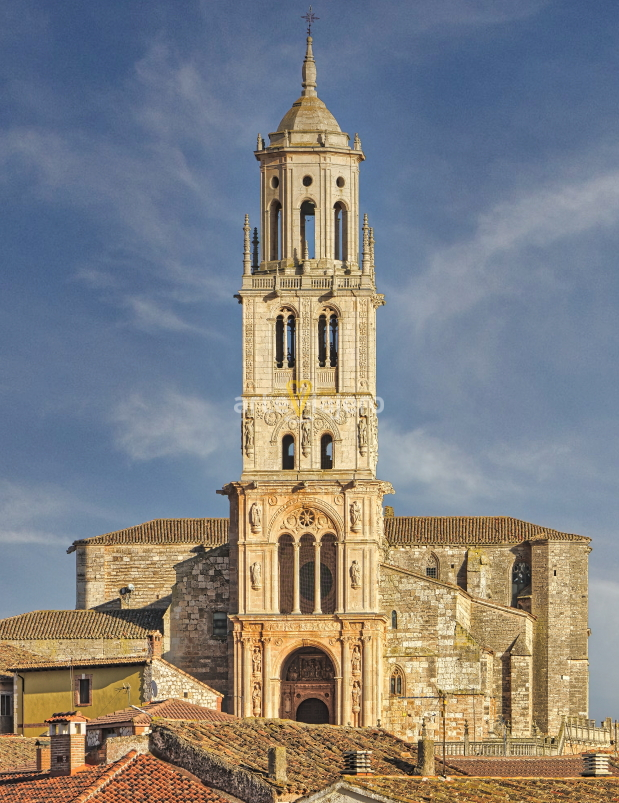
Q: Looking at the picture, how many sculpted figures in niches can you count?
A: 11